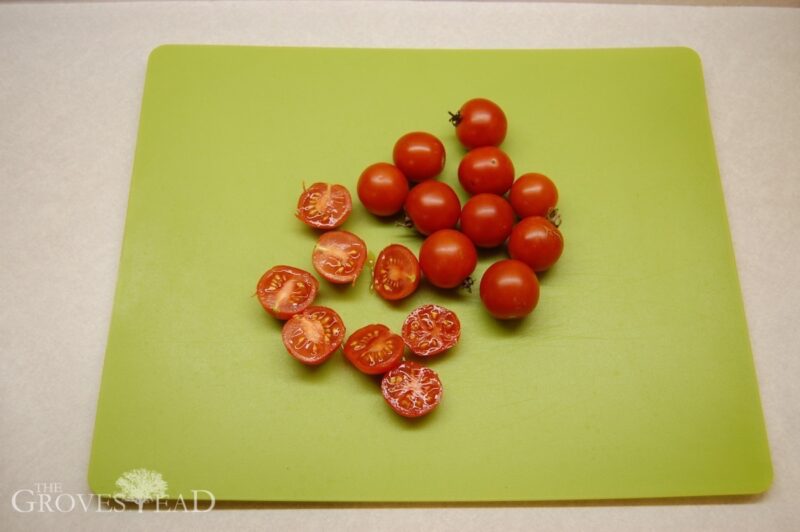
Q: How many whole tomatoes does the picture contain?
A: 10